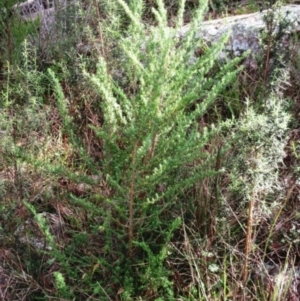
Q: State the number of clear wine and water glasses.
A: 0